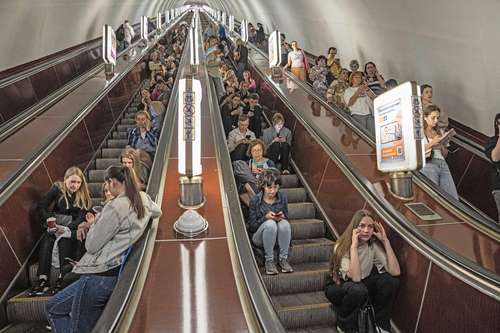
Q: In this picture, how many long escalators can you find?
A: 4